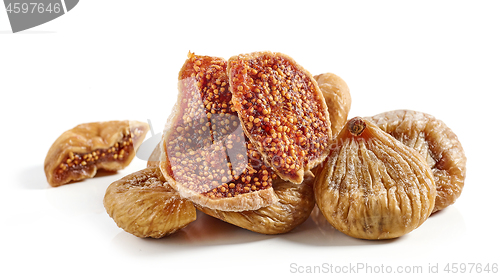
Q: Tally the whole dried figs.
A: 5